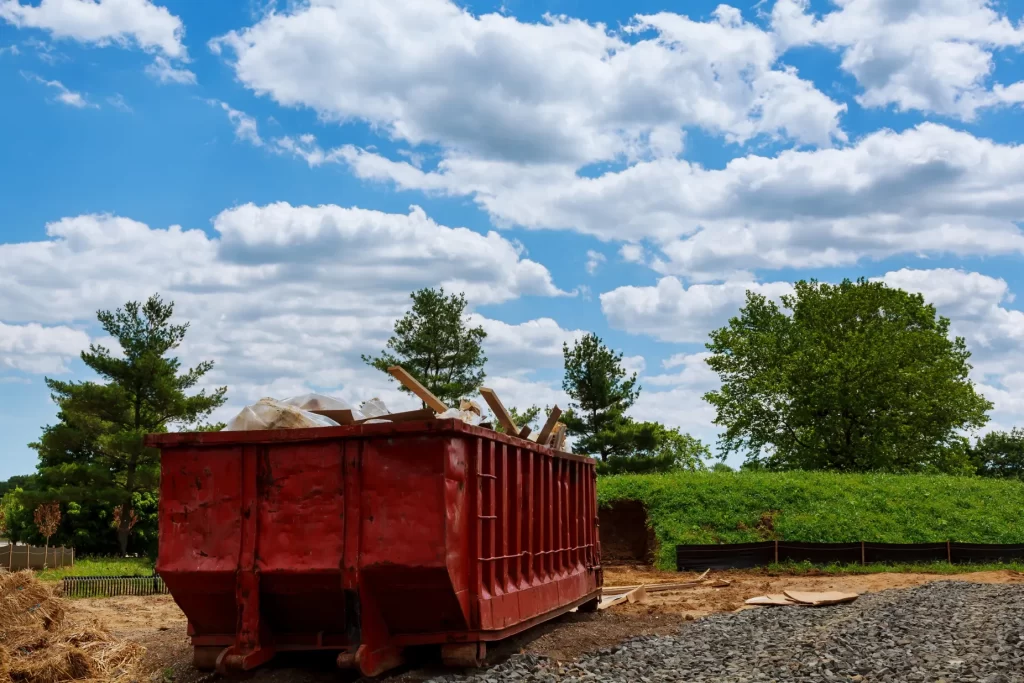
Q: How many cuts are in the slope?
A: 1